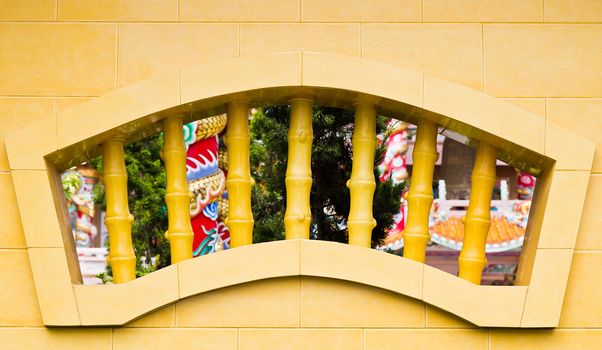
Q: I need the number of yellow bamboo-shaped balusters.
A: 7